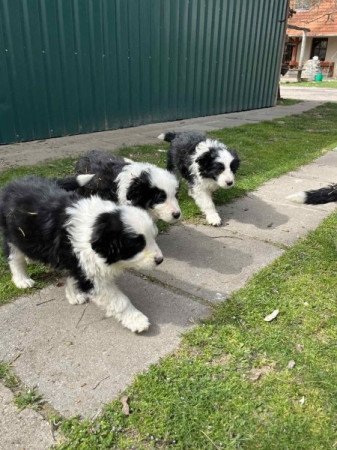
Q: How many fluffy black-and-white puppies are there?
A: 3